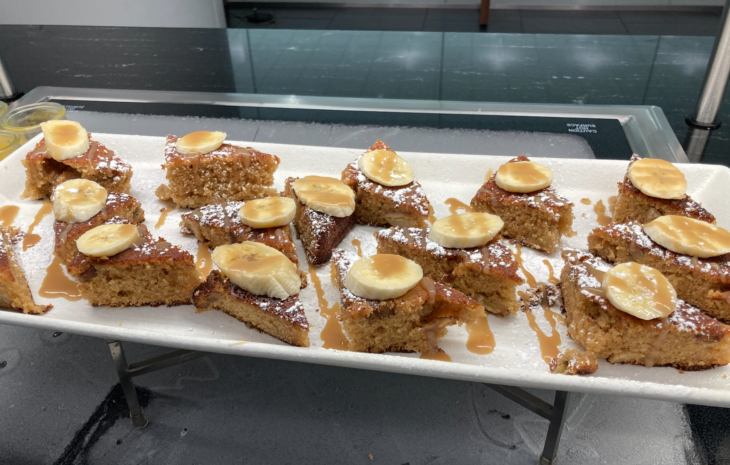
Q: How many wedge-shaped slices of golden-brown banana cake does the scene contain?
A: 15